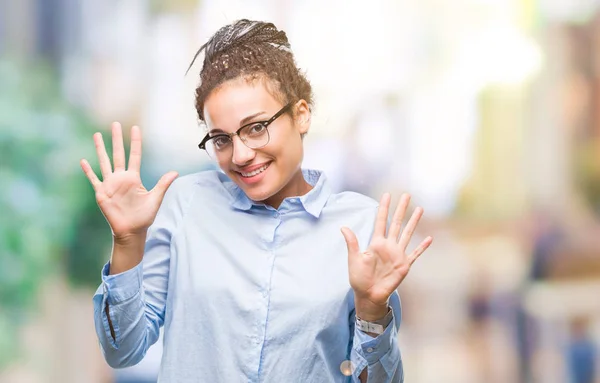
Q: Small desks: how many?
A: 0